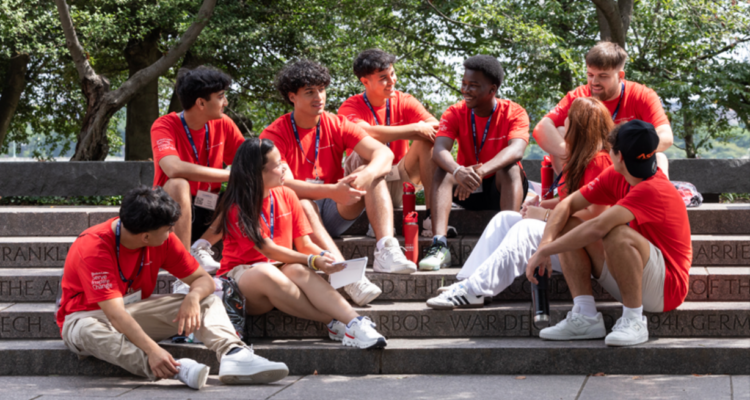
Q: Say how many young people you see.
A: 9